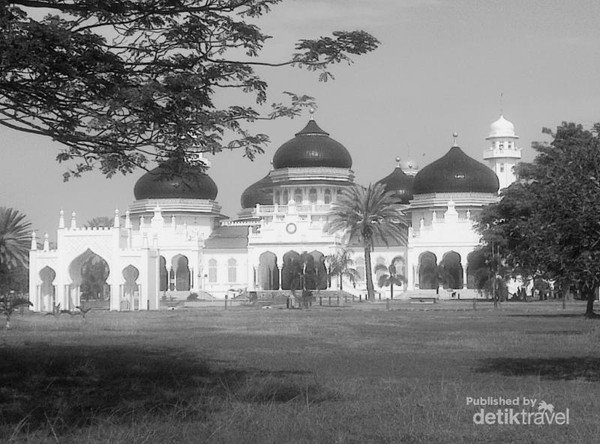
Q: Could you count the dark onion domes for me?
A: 5